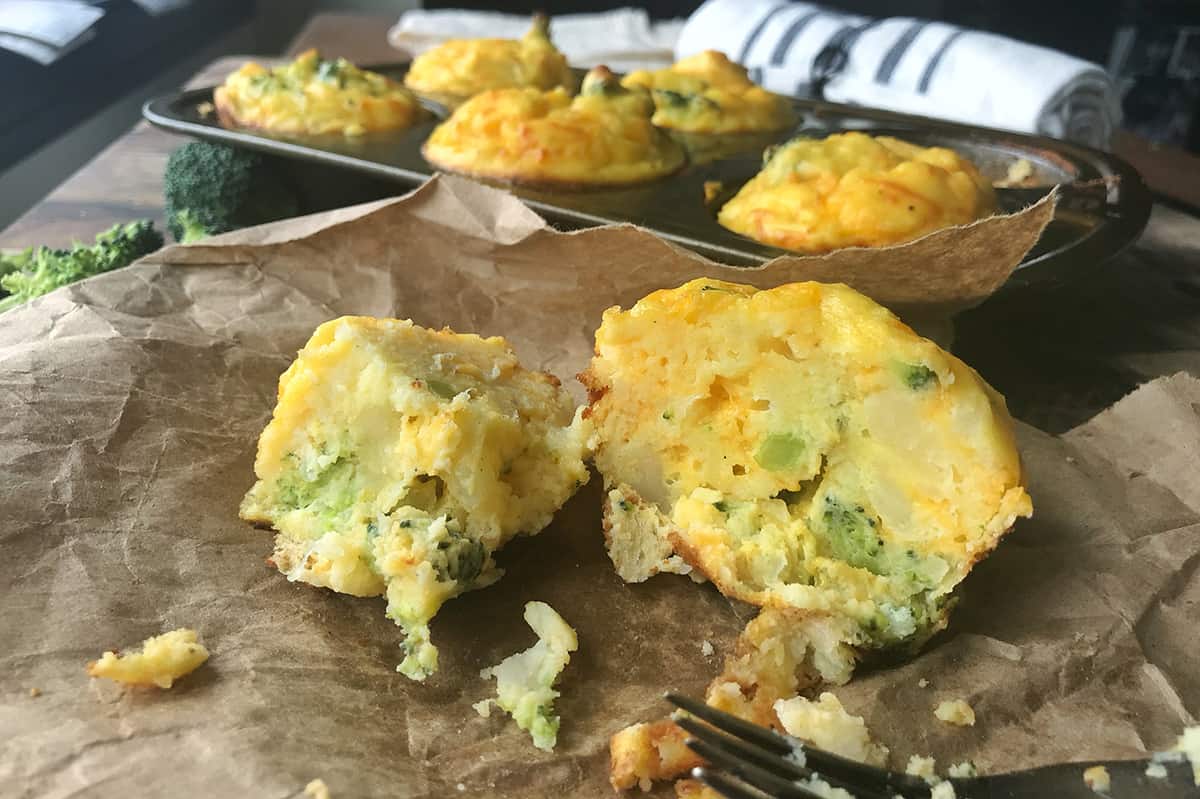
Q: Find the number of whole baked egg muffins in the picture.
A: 5